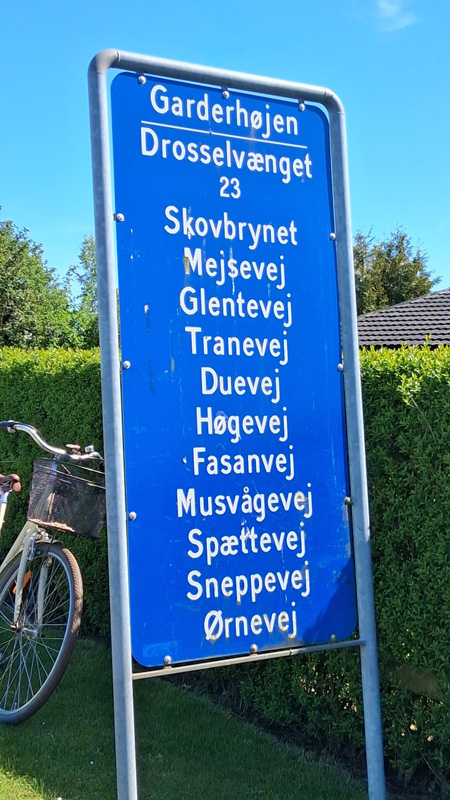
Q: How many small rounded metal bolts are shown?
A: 12